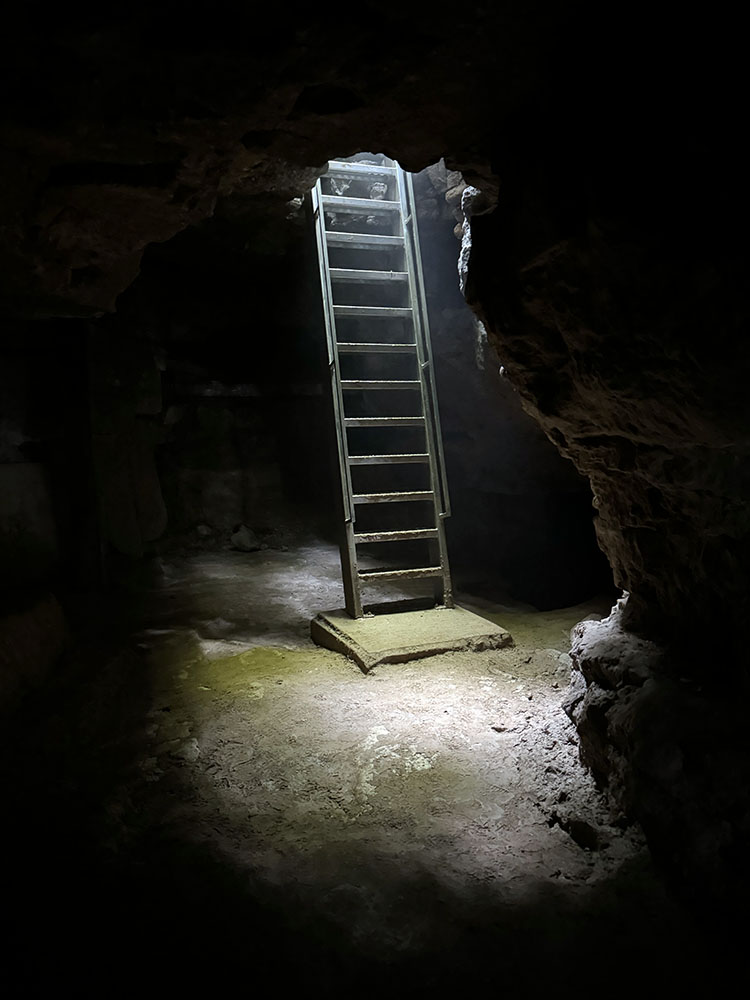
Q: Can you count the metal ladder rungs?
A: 12